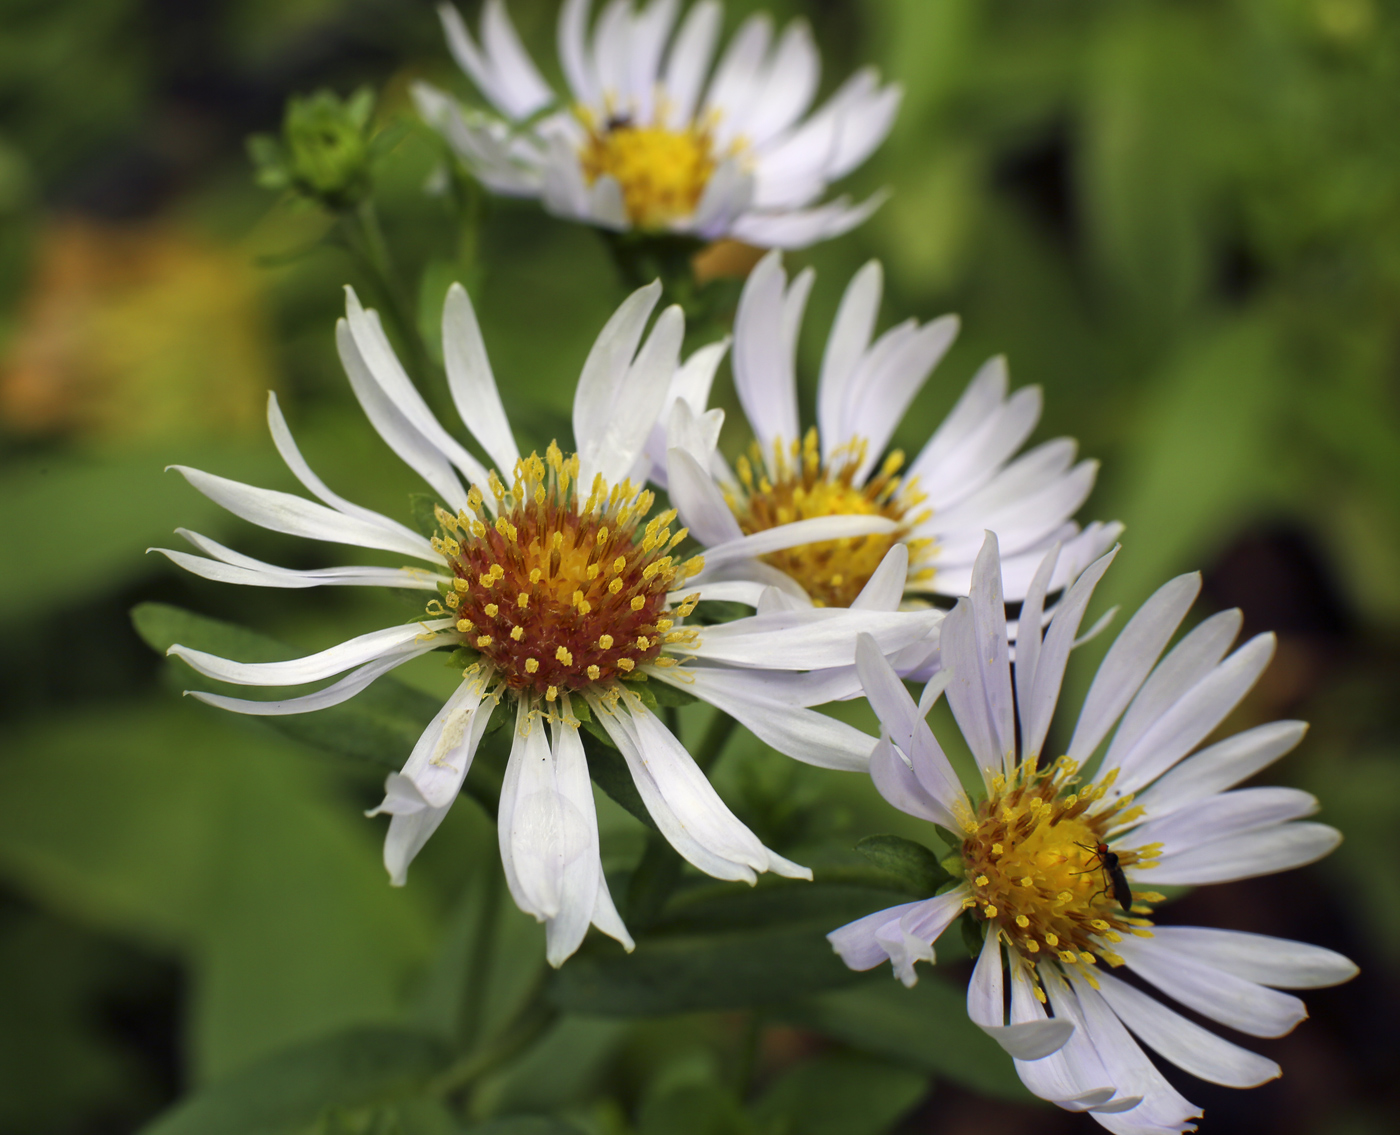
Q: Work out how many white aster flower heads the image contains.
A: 4